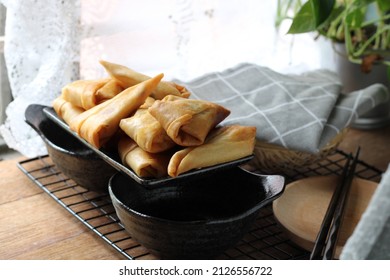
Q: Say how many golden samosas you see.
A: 8